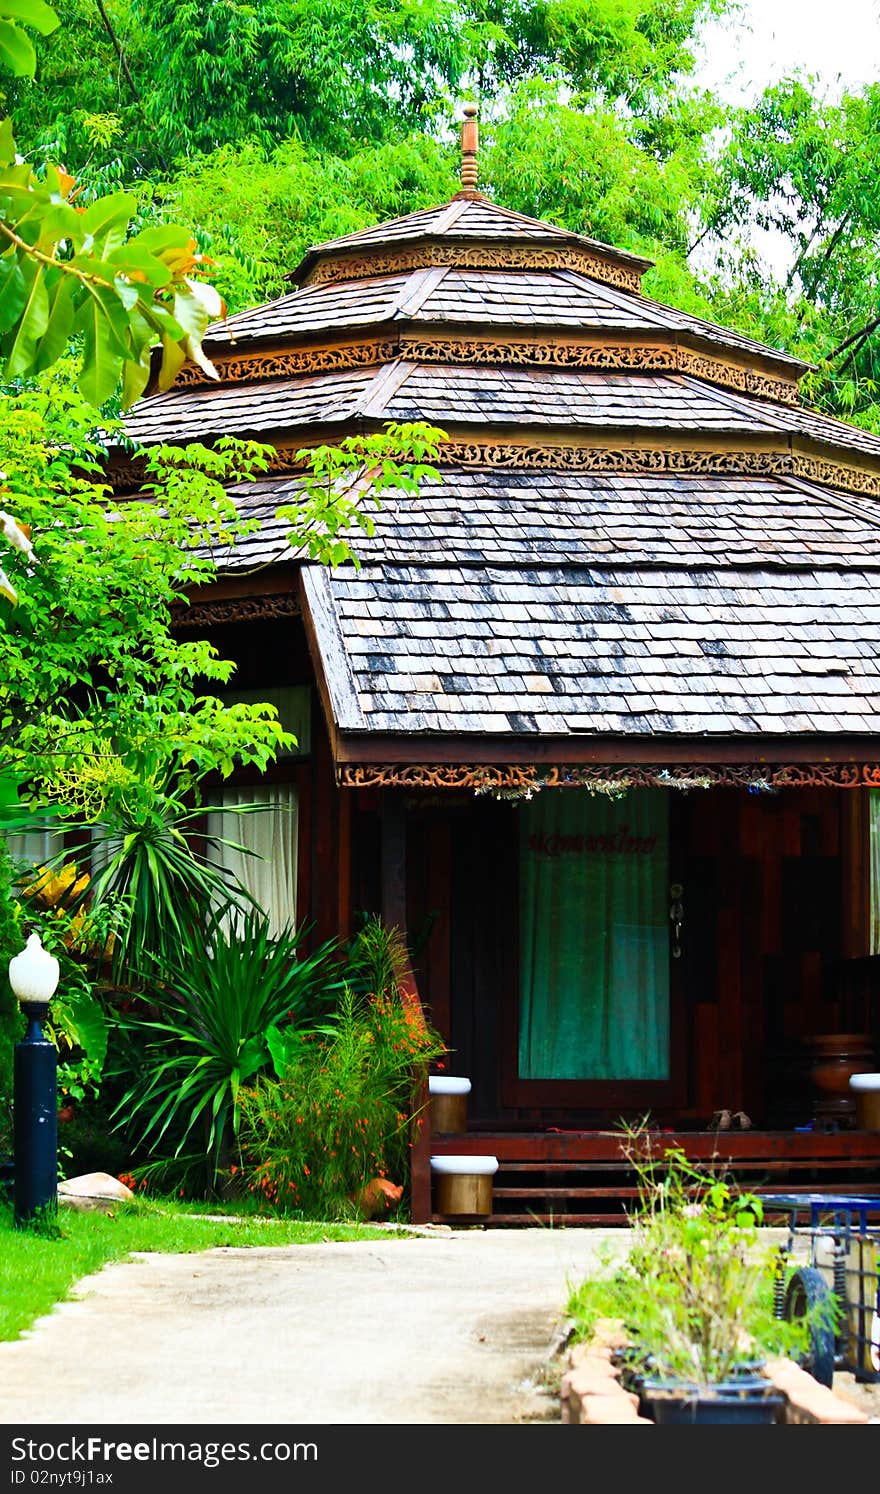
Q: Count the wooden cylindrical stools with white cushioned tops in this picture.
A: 3